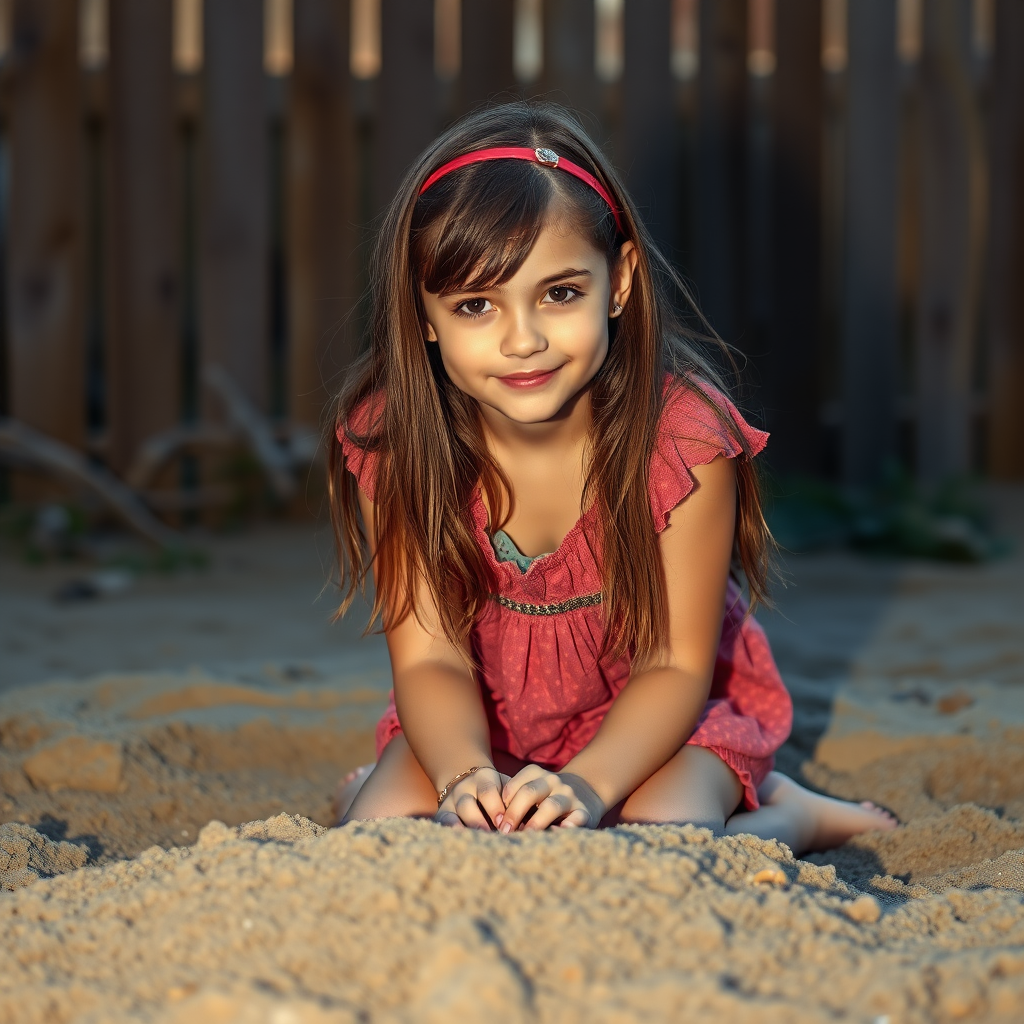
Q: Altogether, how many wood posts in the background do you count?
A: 13